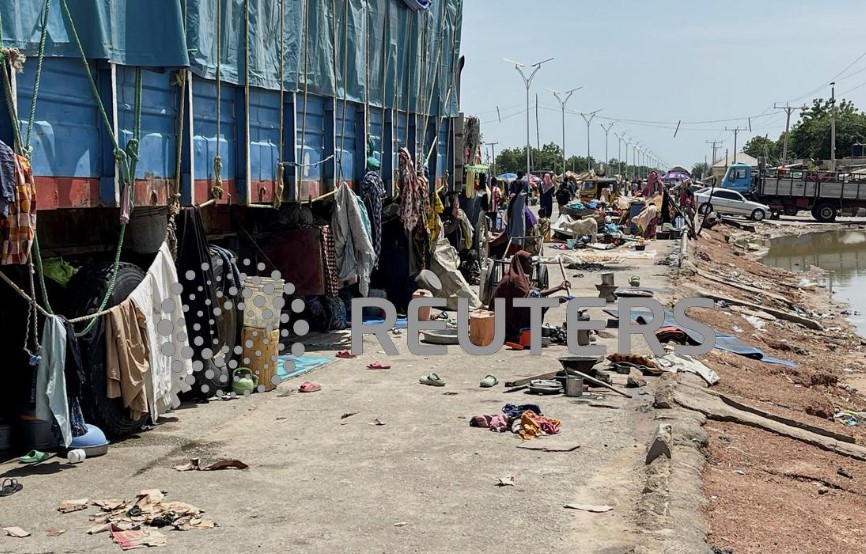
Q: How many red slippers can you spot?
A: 3